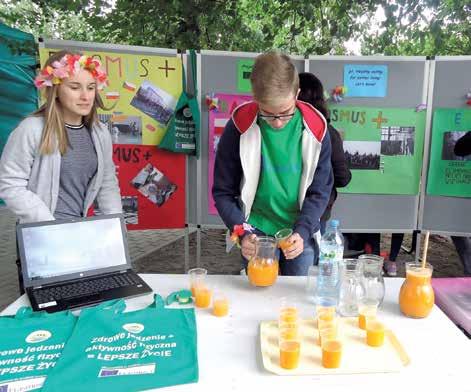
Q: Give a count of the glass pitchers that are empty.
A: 2